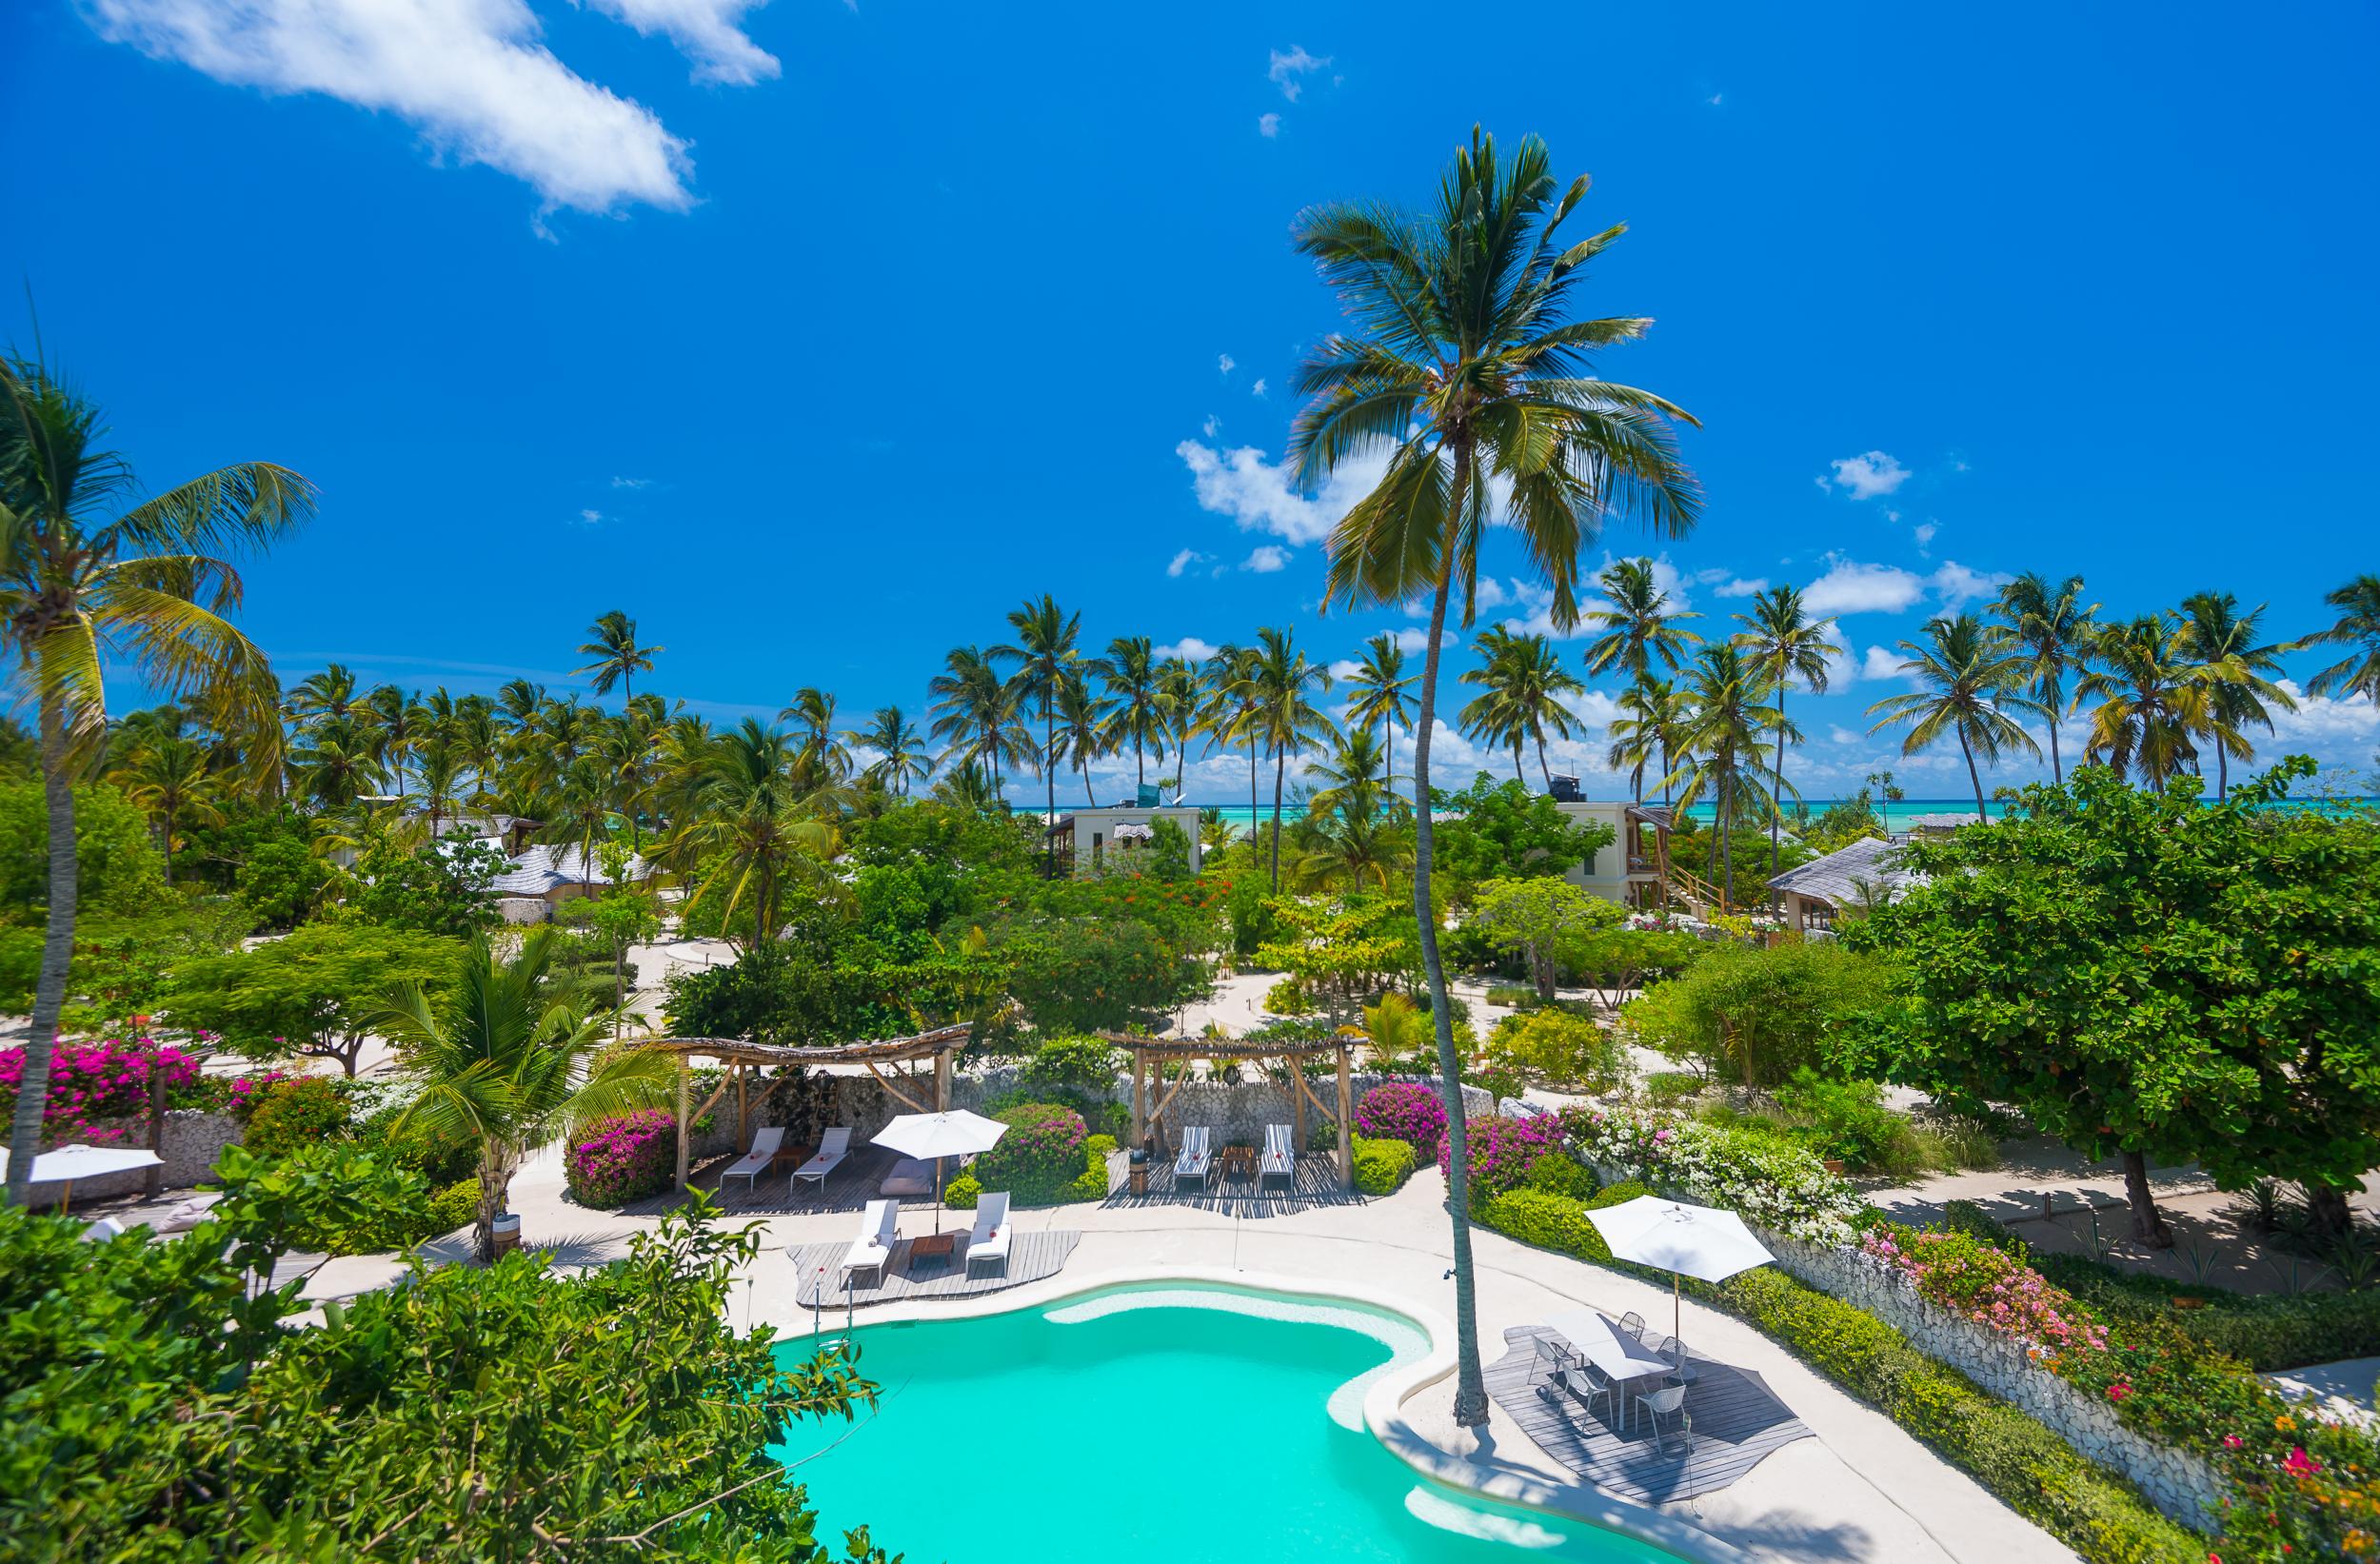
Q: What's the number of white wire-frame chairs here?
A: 5